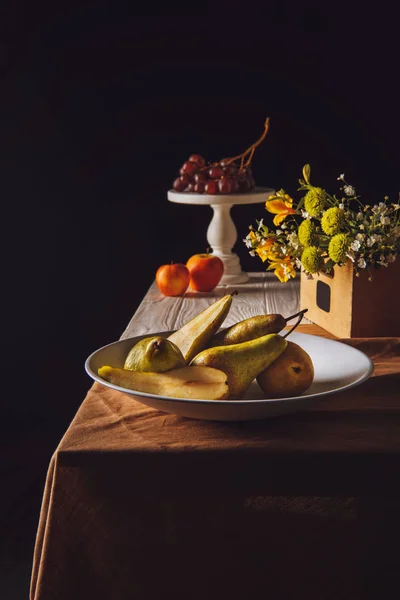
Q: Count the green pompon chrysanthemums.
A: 5